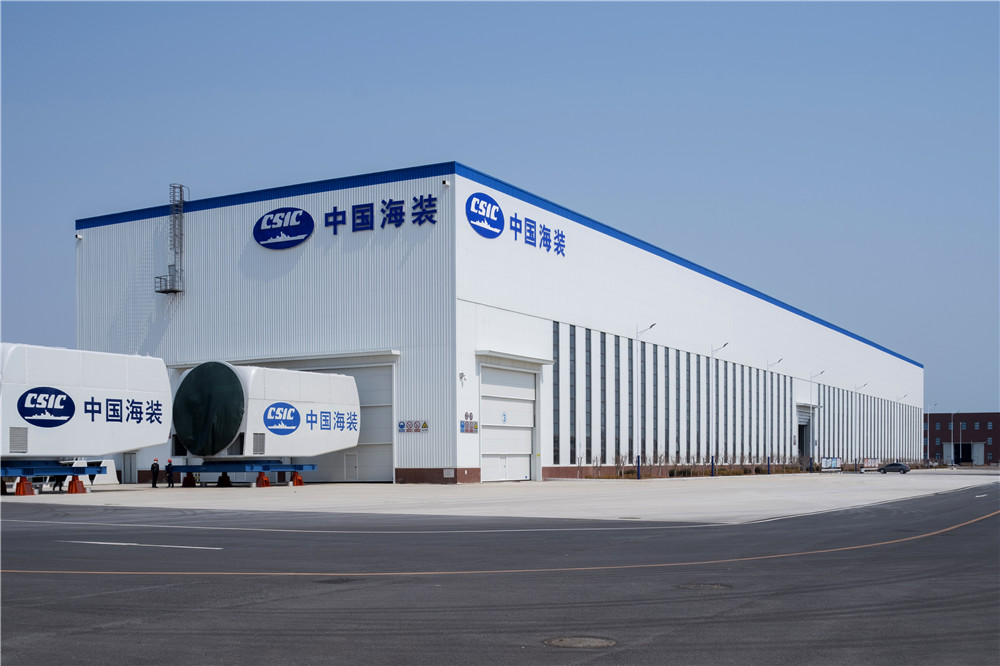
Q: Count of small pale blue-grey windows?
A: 12